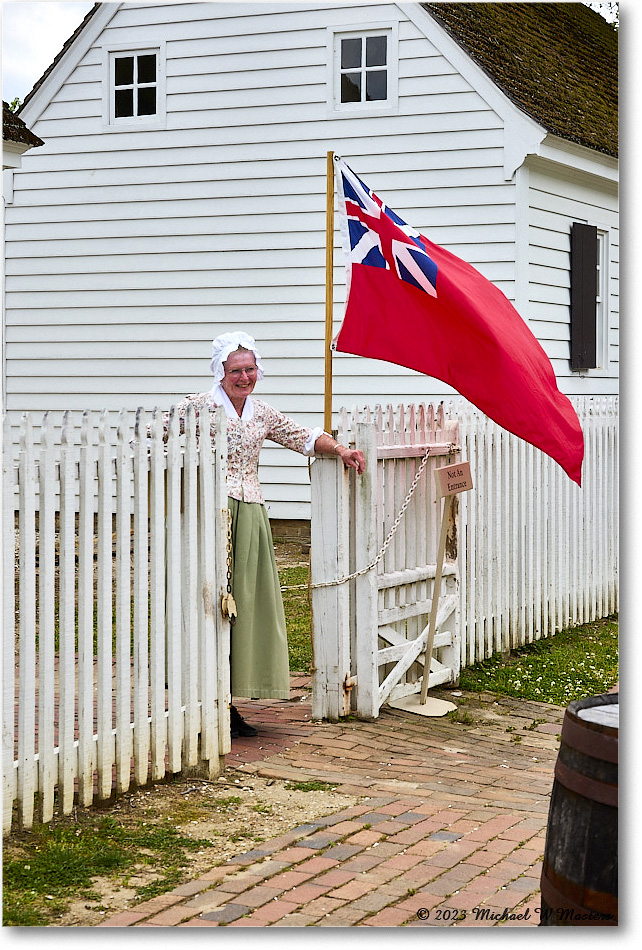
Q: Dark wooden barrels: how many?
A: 1